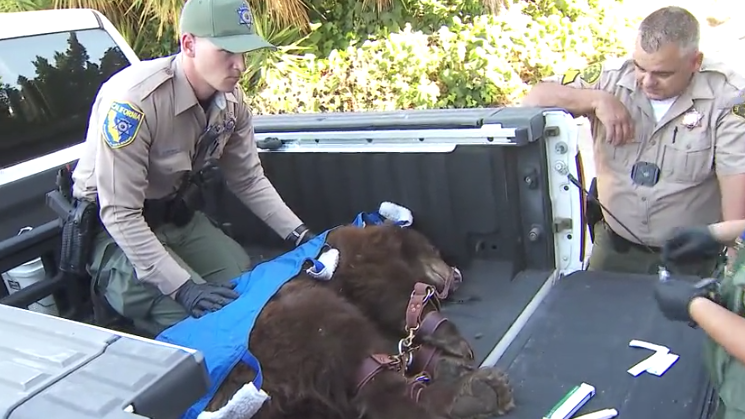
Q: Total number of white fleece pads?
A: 3